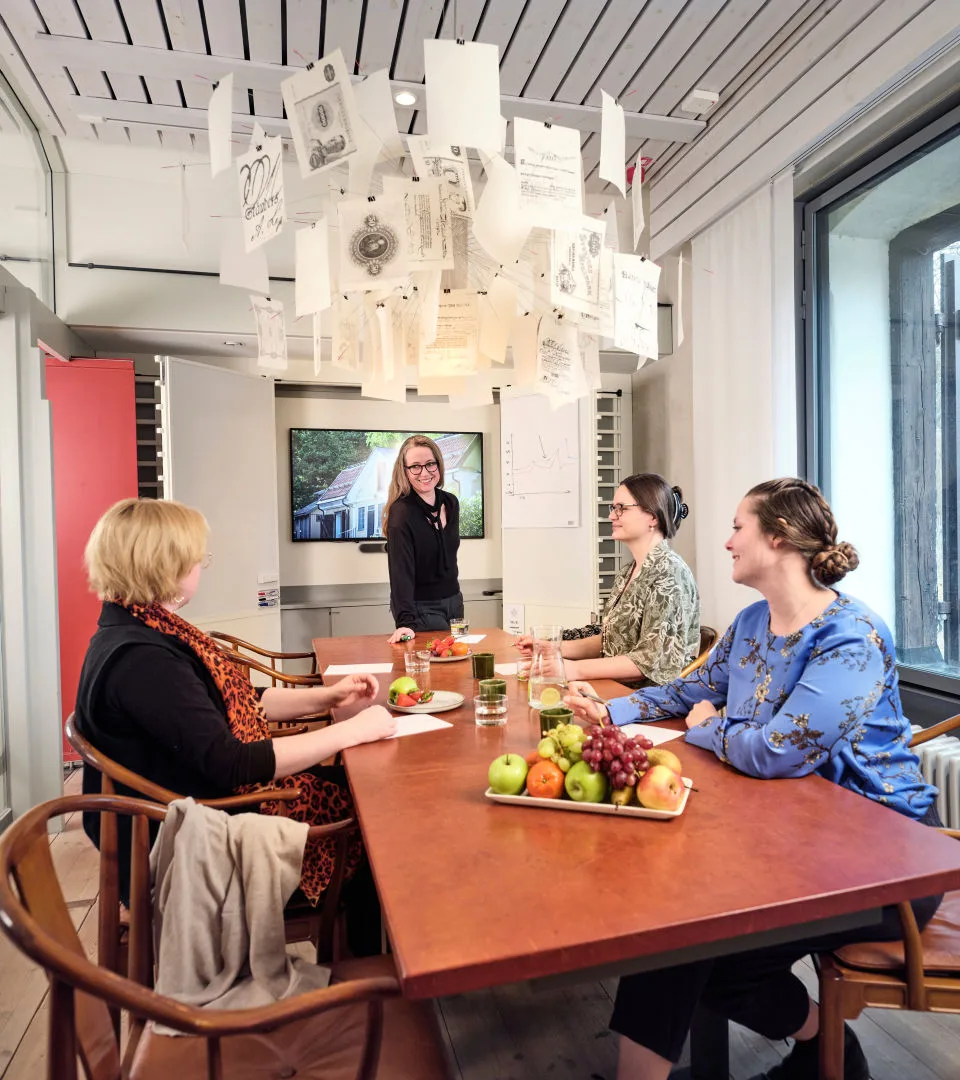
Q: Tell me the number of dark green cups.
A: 3